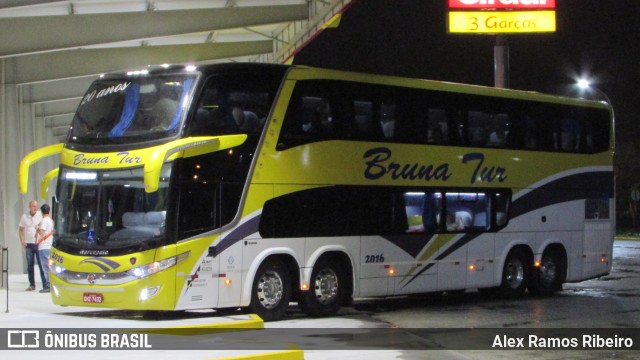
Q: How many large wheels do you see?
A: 4